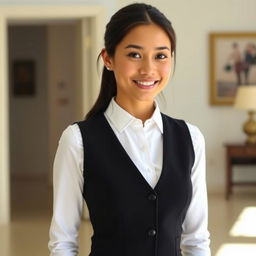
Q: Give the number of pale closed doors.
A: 0